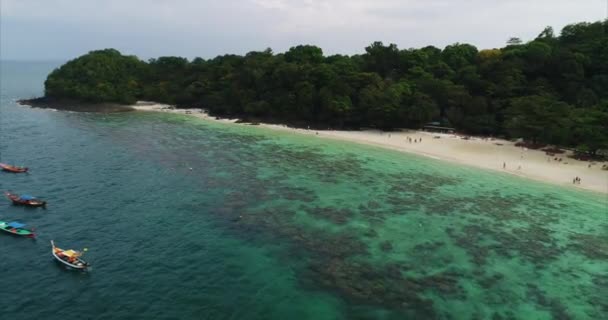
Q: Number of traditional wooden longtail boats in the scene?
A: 4